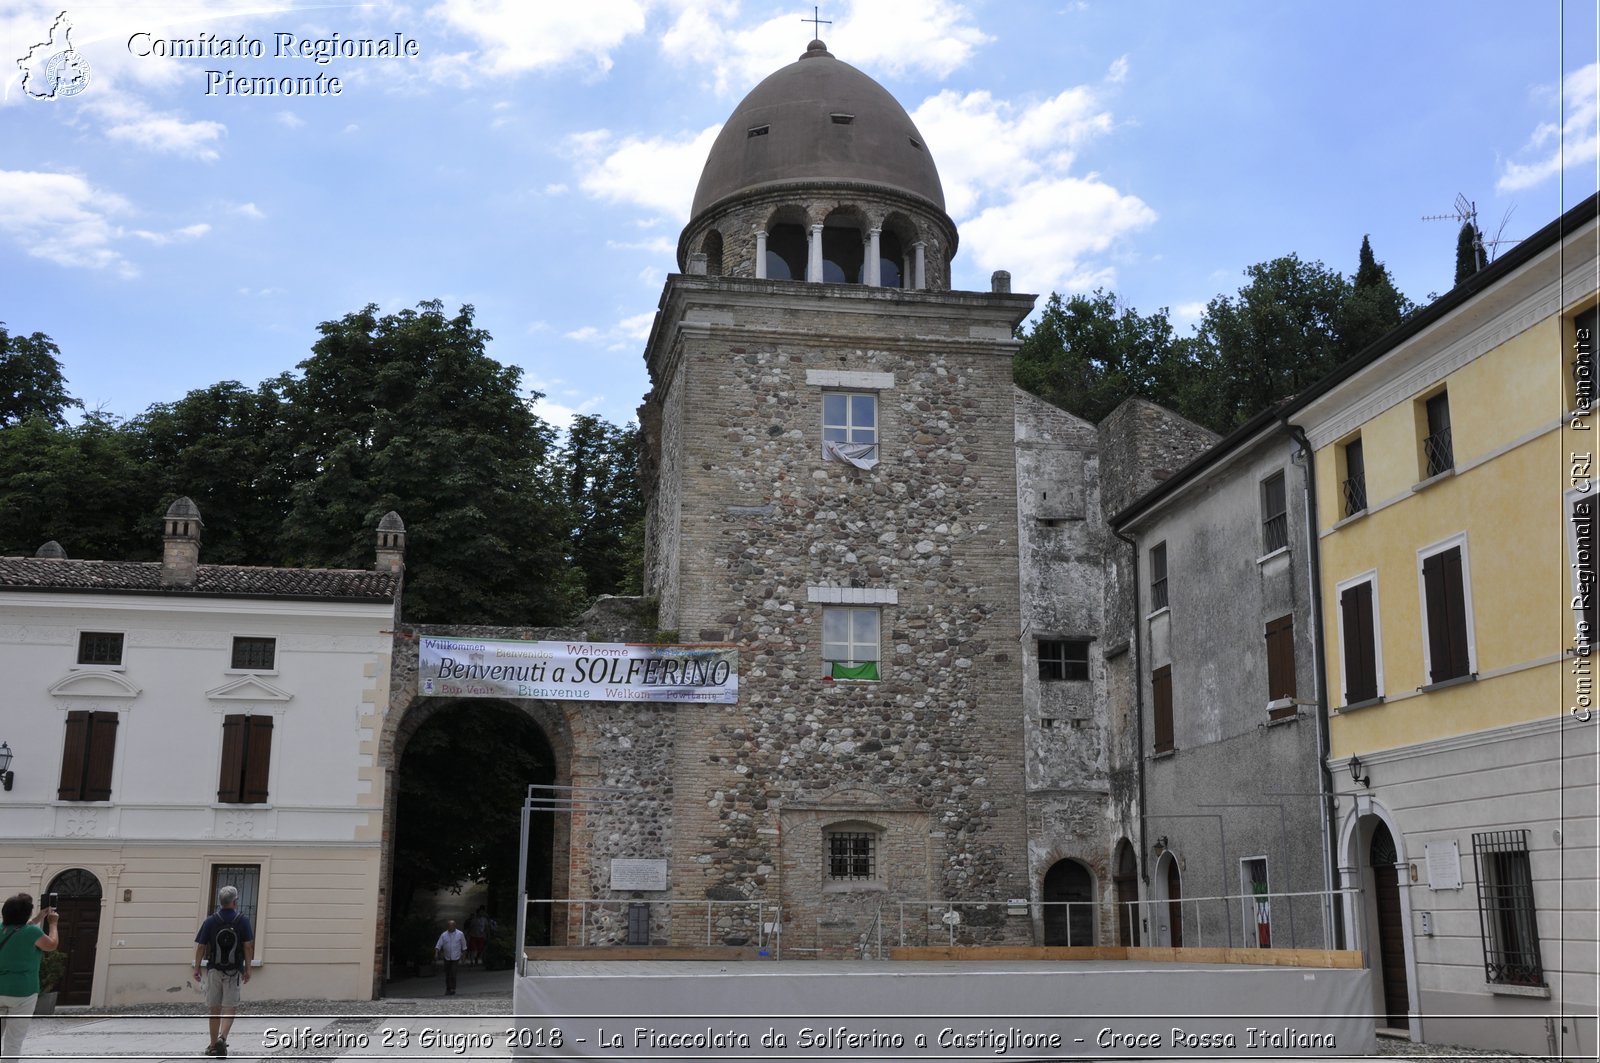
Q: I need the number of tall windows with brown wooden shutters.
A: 6